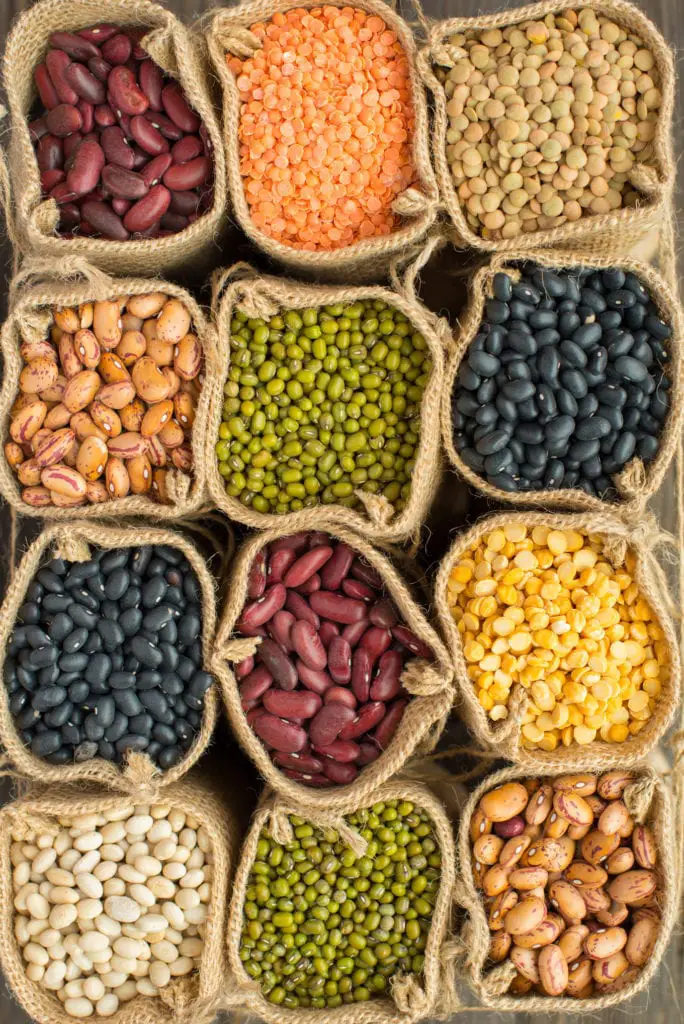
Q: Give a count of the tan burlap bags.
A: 12